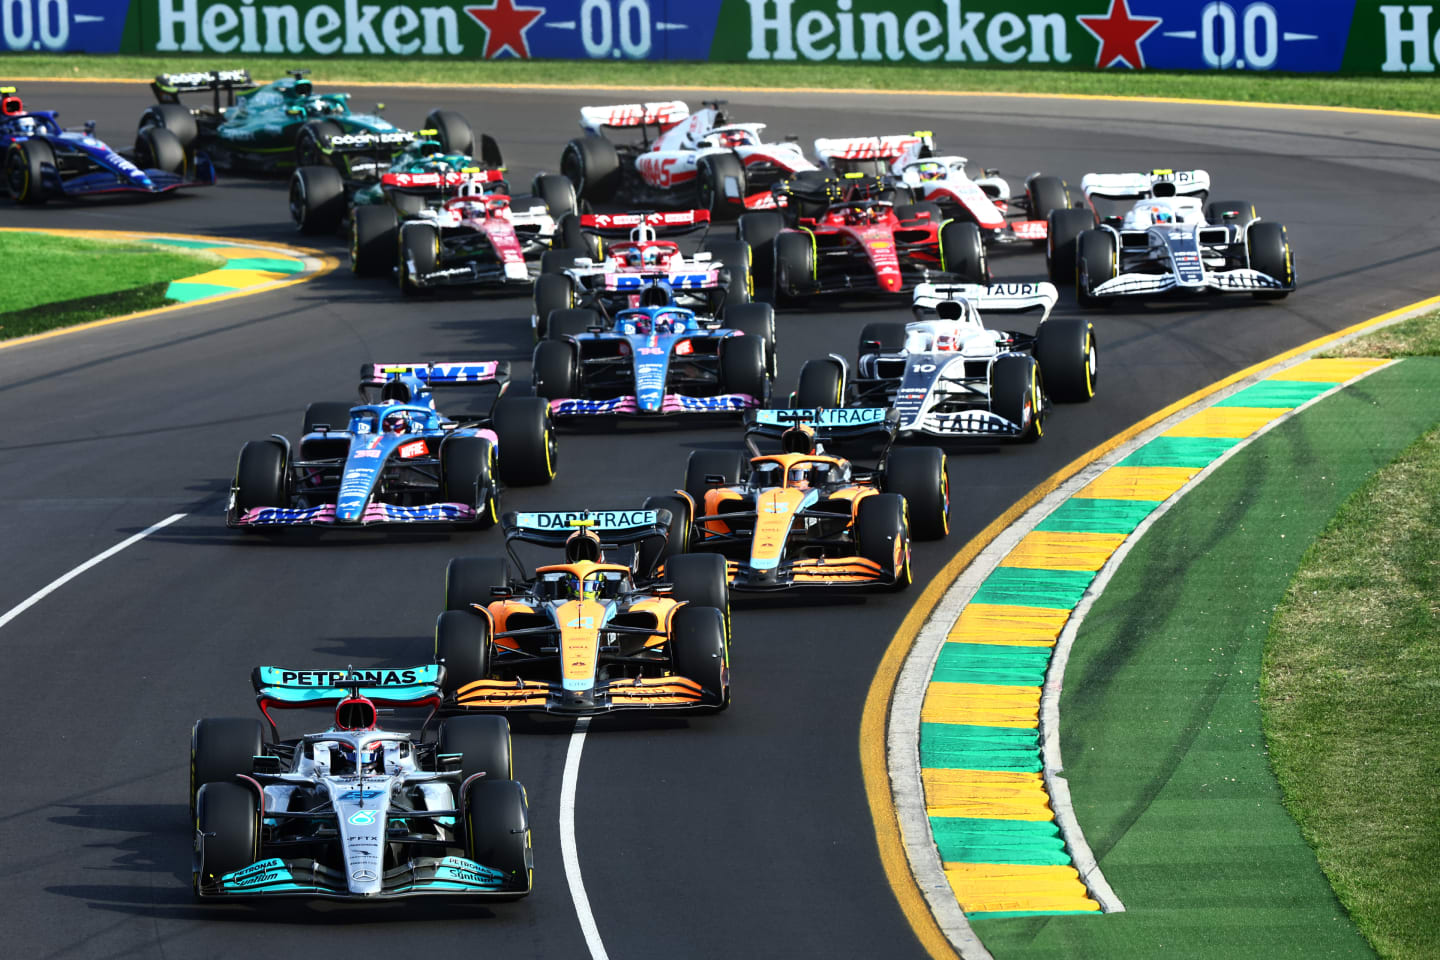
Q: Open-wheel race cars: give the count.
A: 15